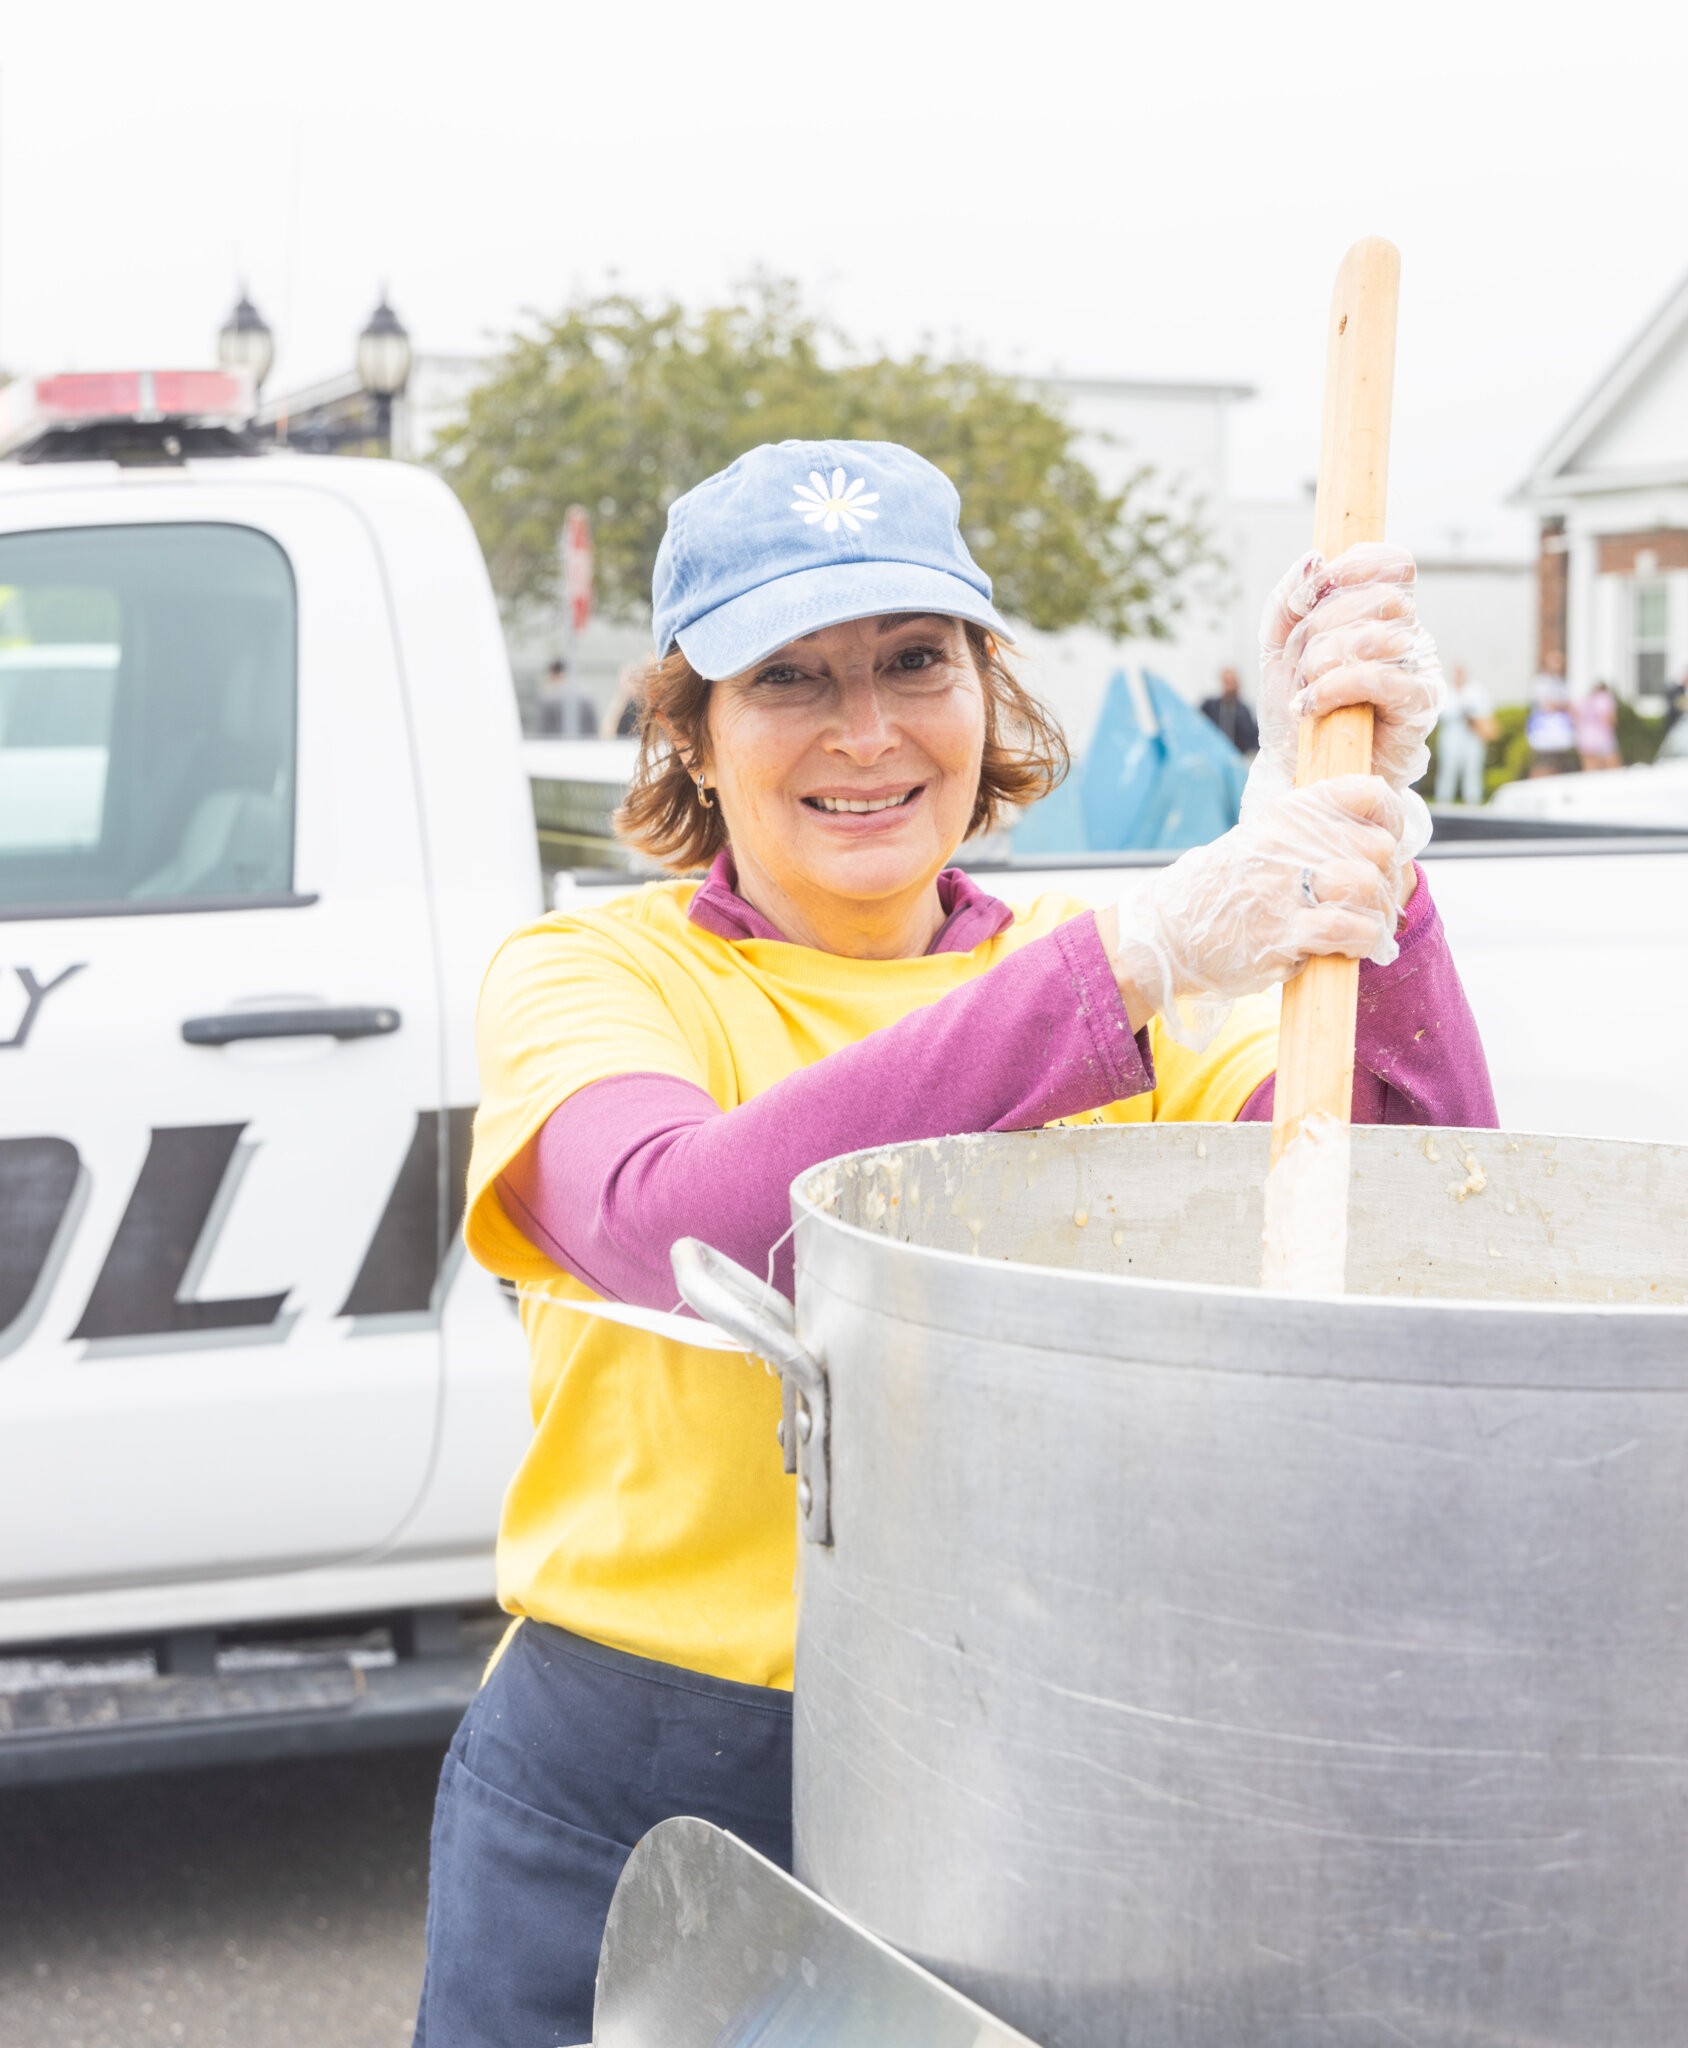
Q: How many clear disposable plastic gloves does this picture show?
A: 2